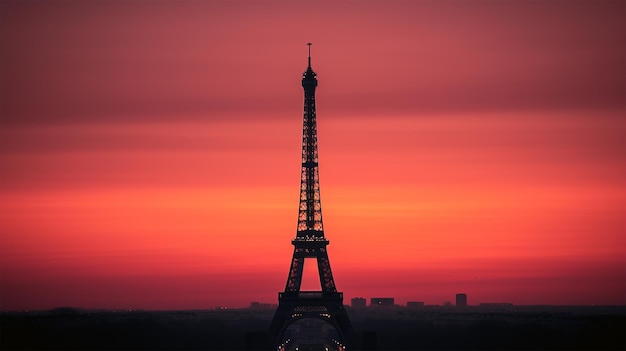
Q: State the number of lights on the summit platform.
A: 4